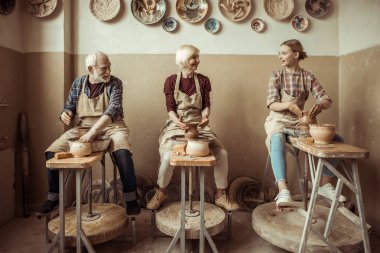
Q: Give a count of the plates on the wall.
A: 12